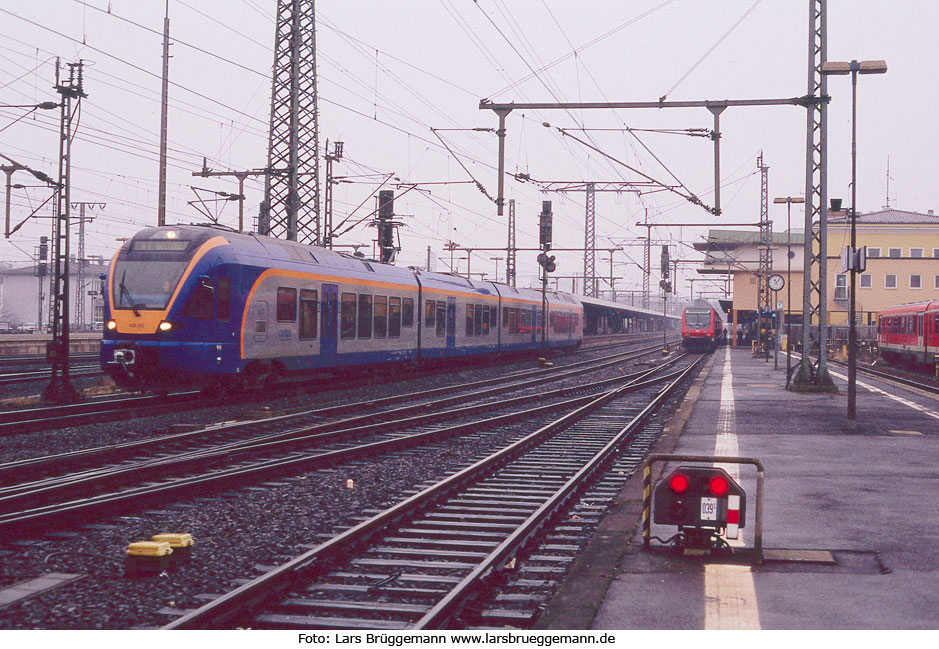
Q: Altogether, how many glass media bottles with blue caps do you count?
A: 0